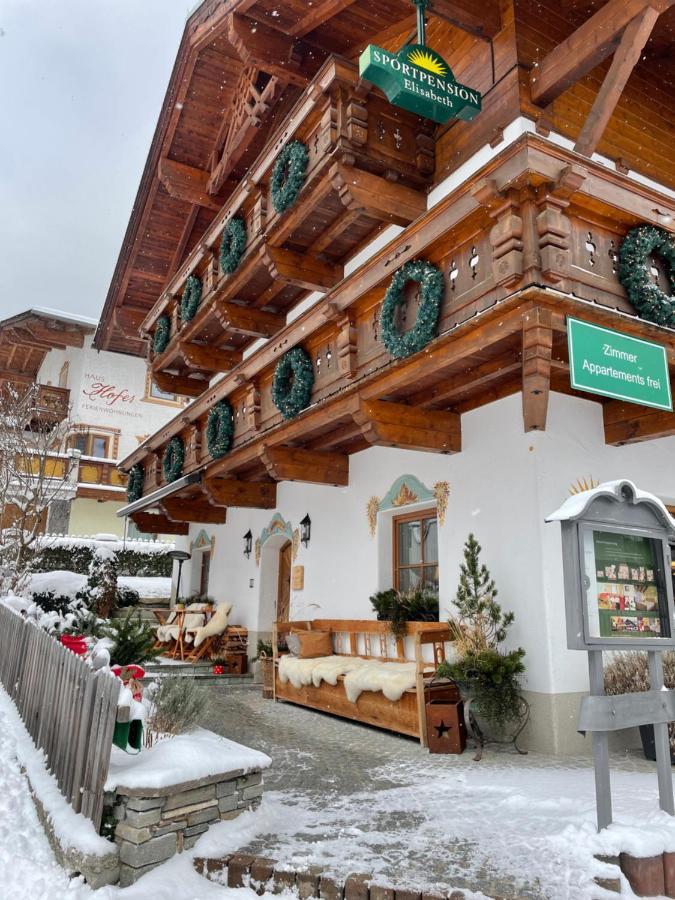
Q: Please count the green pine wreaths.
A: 10